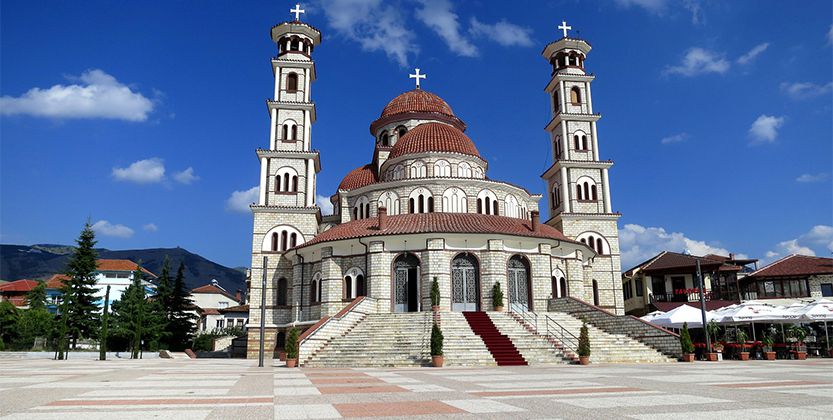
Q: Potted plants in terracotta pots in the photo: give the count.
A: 10